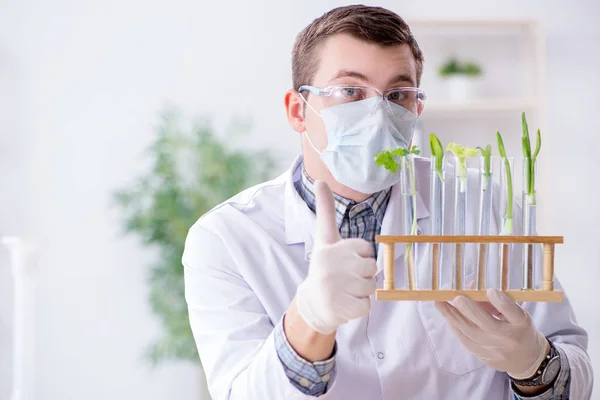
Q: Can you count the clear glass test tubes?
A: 6